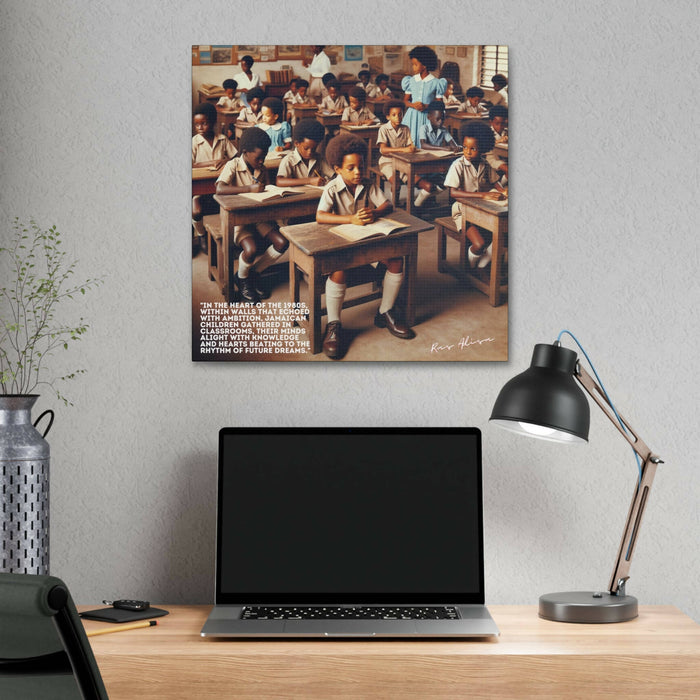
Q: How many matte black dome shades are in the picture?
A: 1